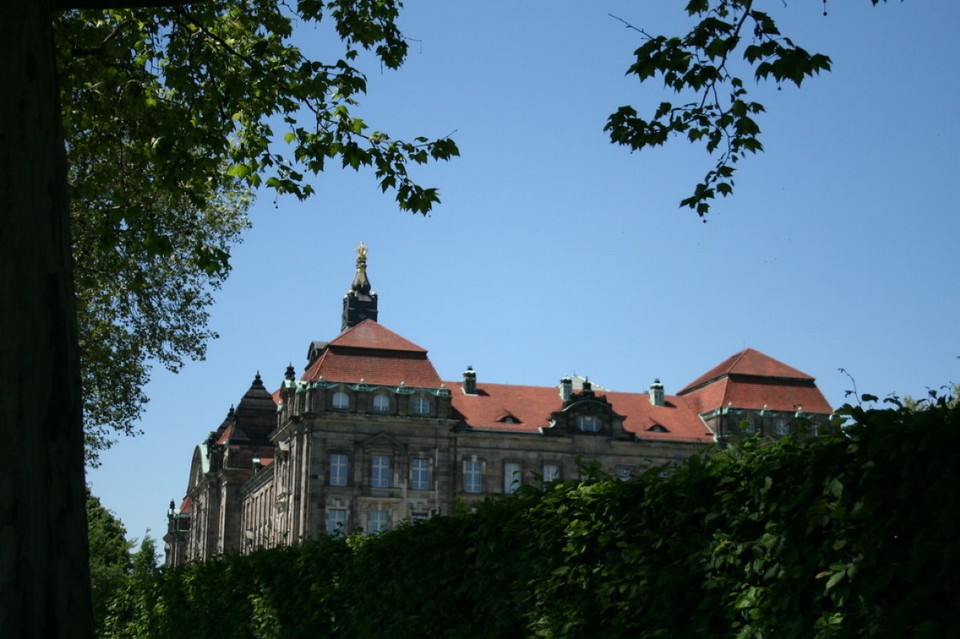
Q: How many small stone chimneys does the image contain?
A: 3